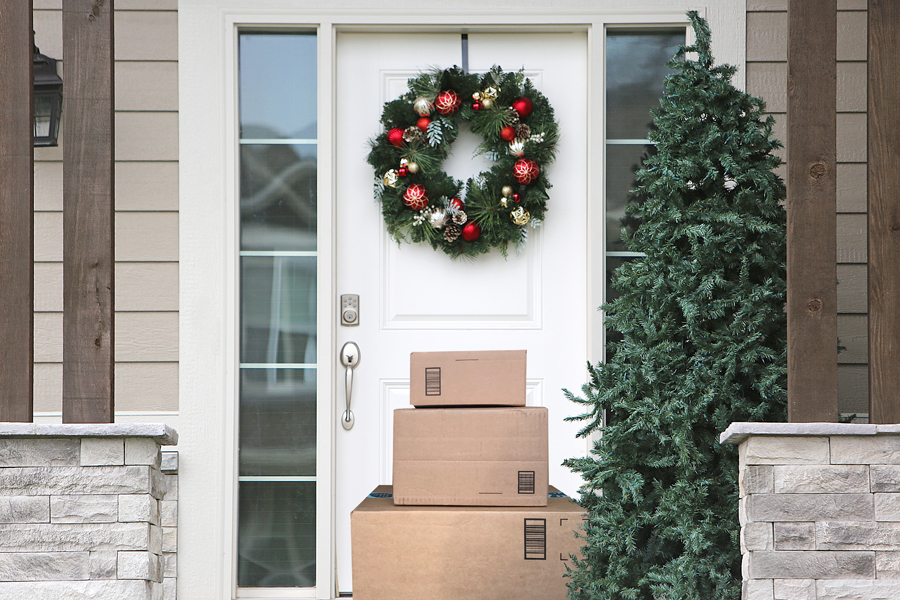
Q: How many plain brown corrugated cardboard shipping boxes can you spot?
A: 3